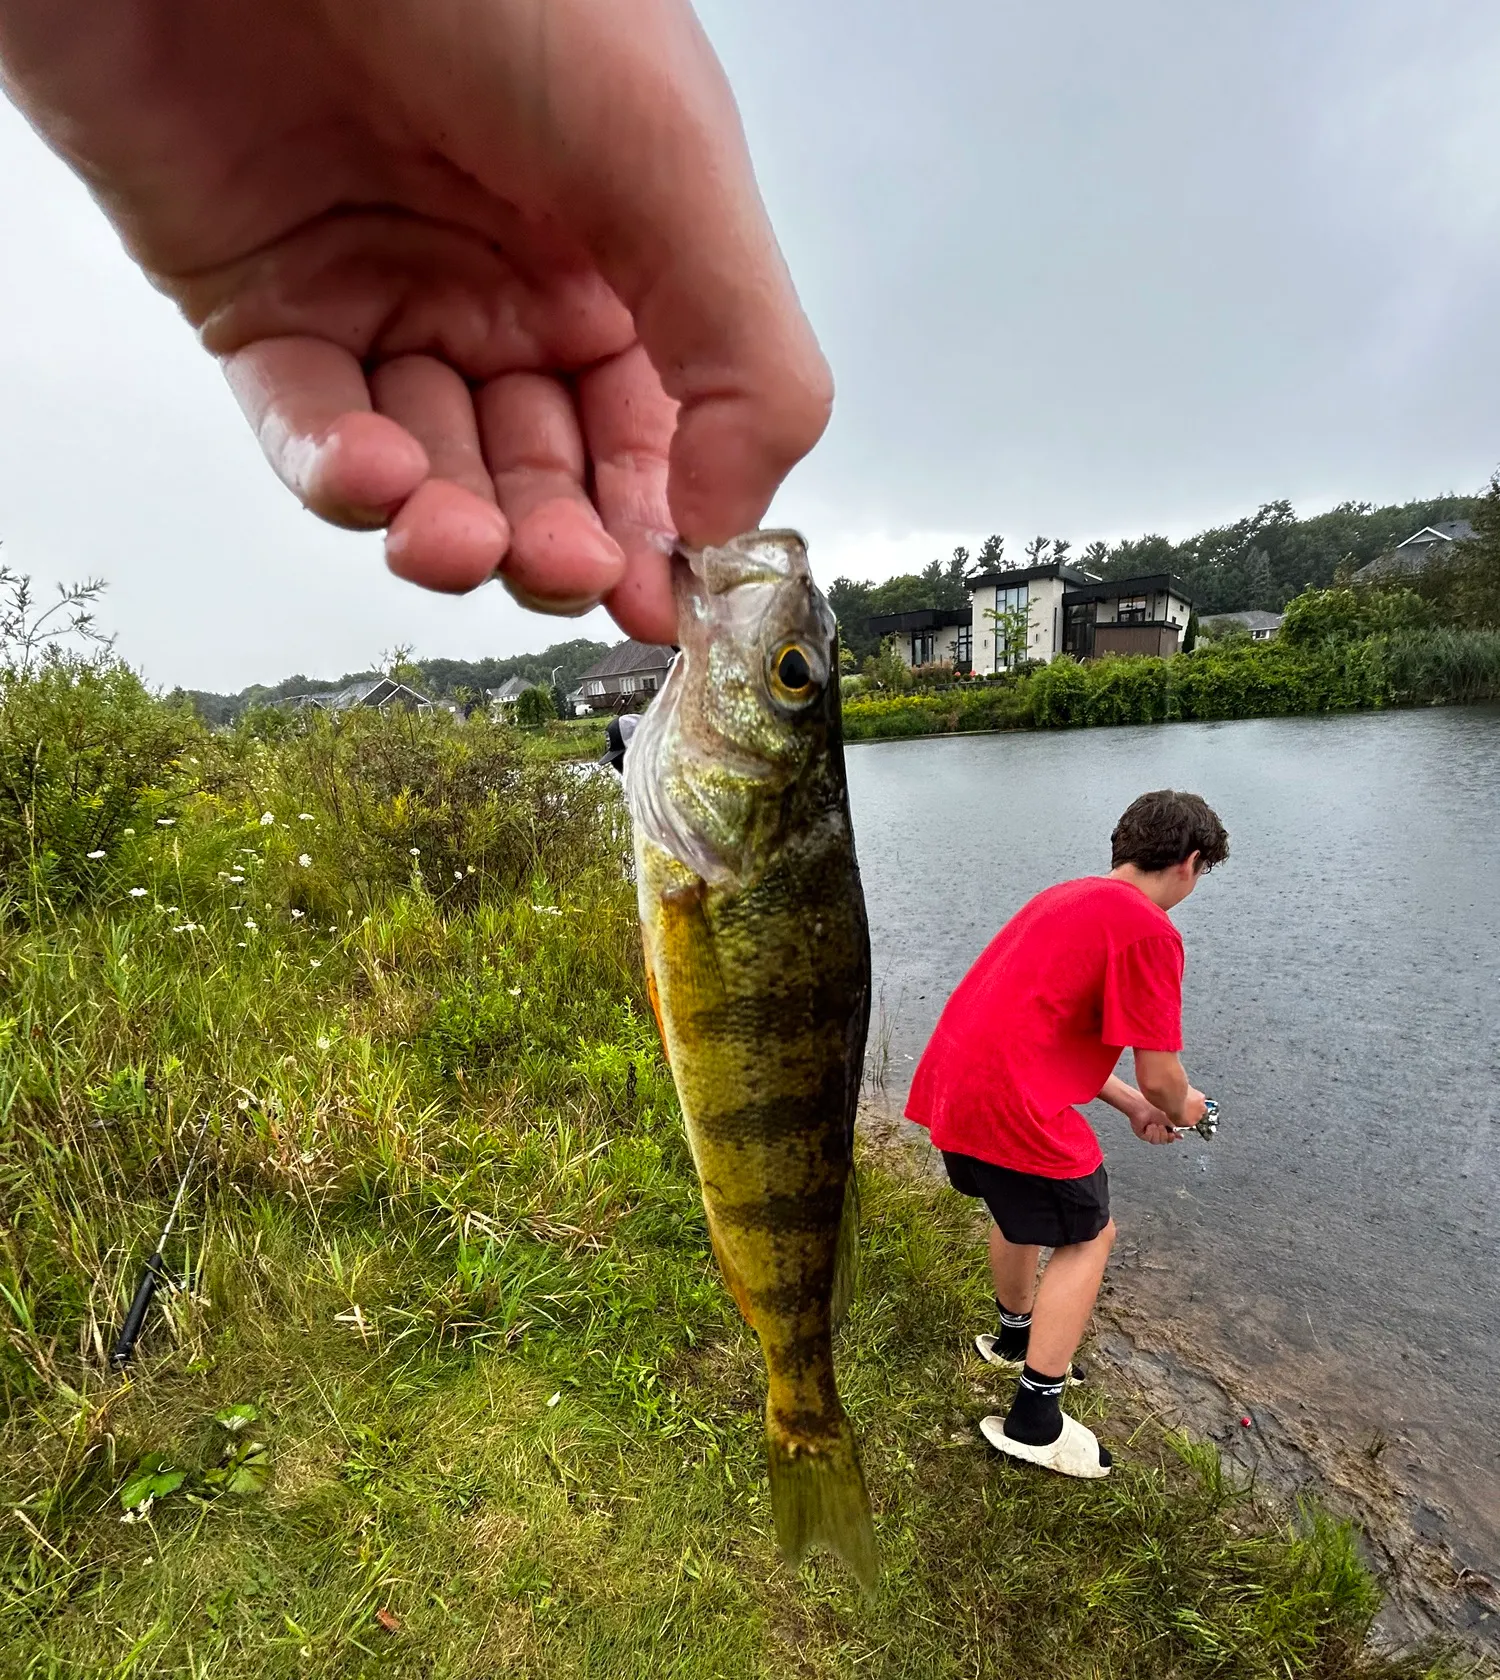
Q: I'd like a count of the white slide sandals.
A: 2